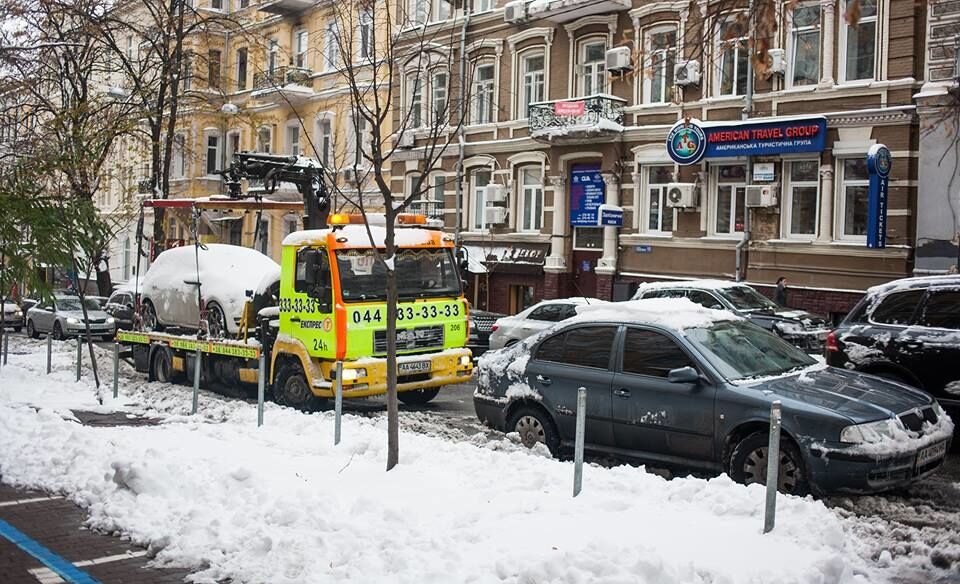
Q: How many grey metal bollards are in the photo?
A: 9